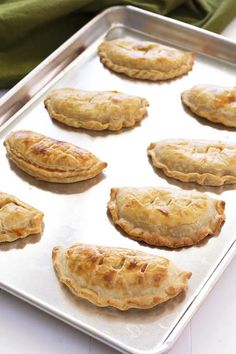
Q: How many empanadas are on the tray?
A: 8